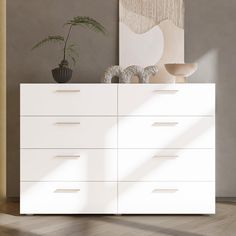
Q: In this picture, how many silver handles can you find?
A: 8